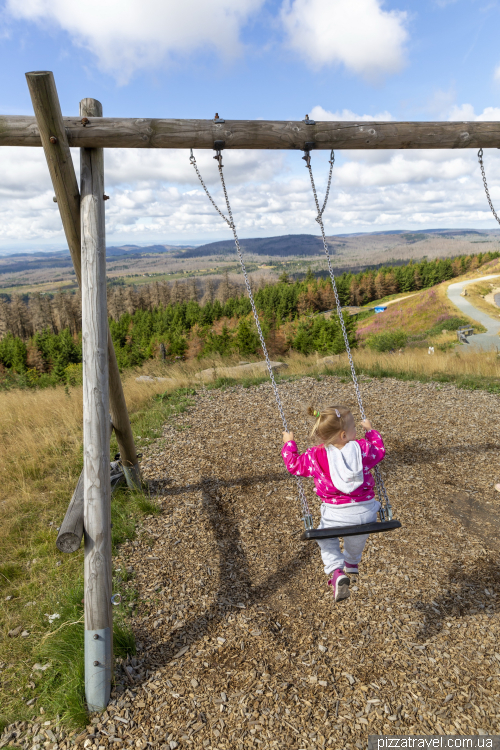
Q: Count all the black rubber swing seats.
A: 1